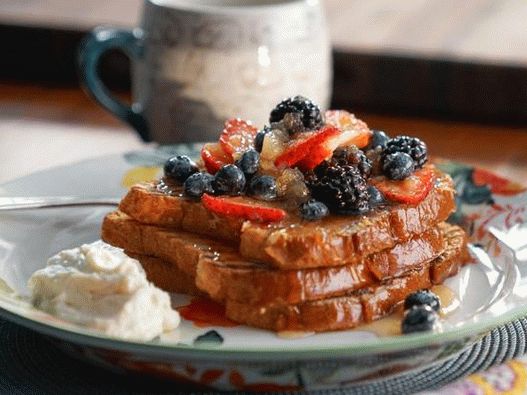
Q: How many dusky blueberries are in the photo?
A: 12